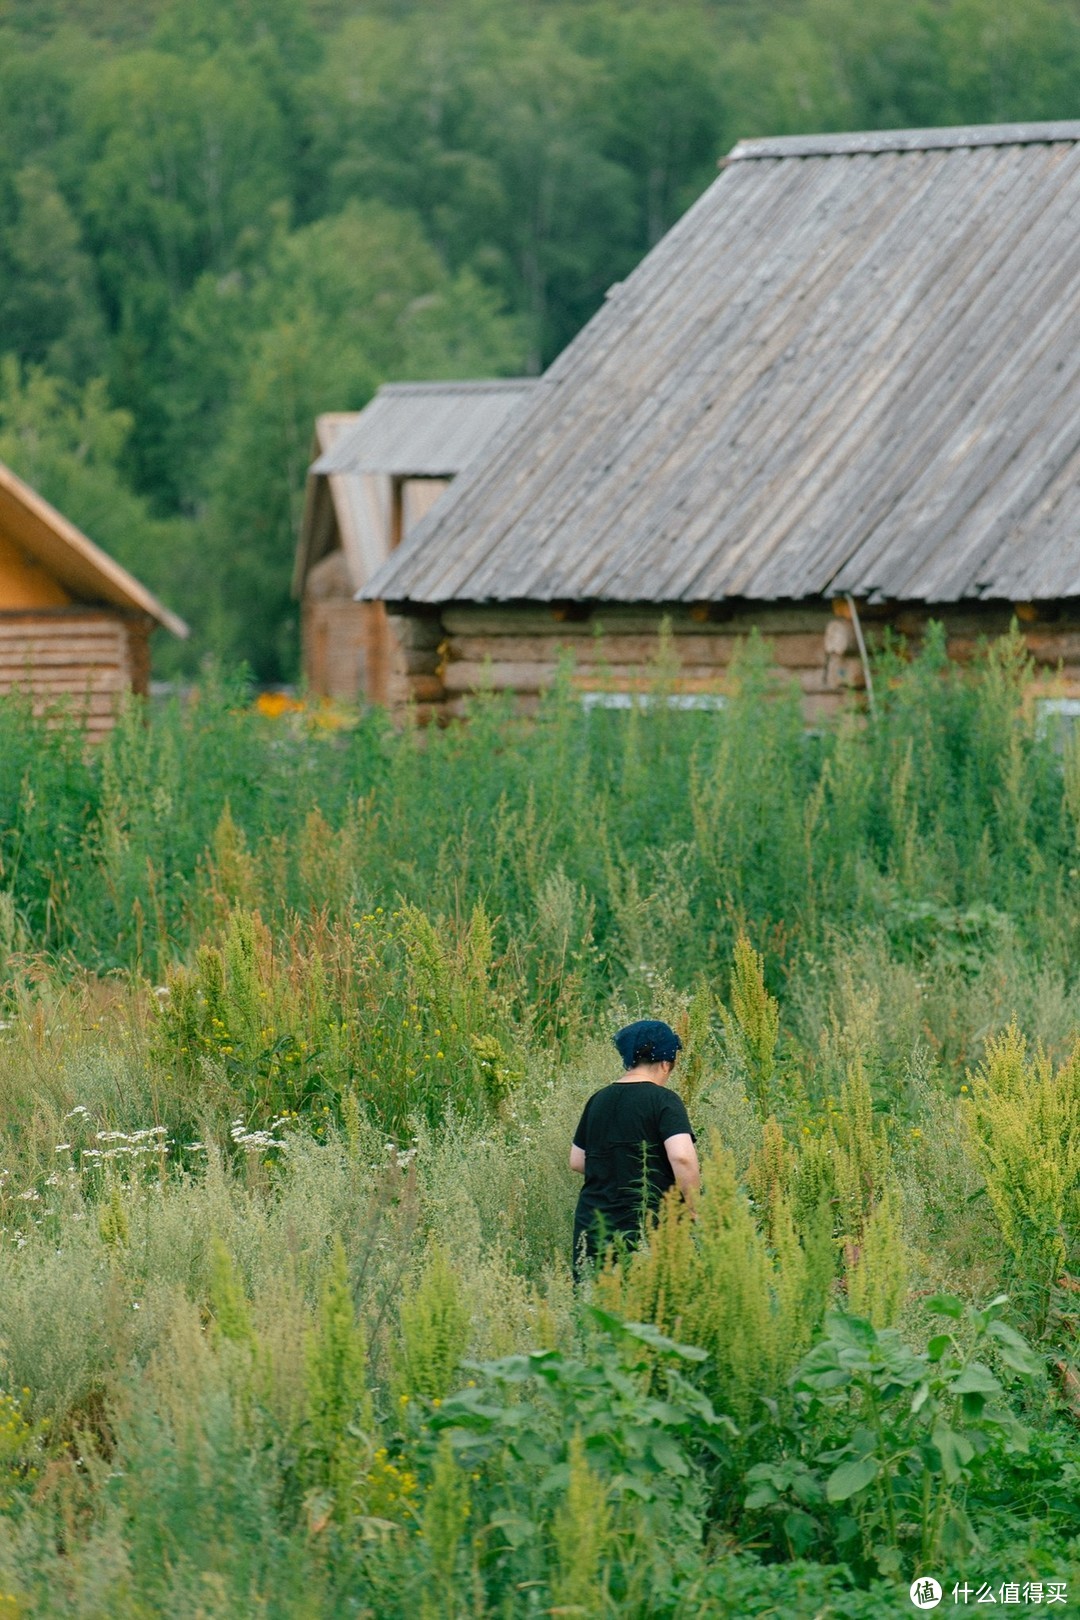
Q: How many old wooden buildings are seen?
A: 3